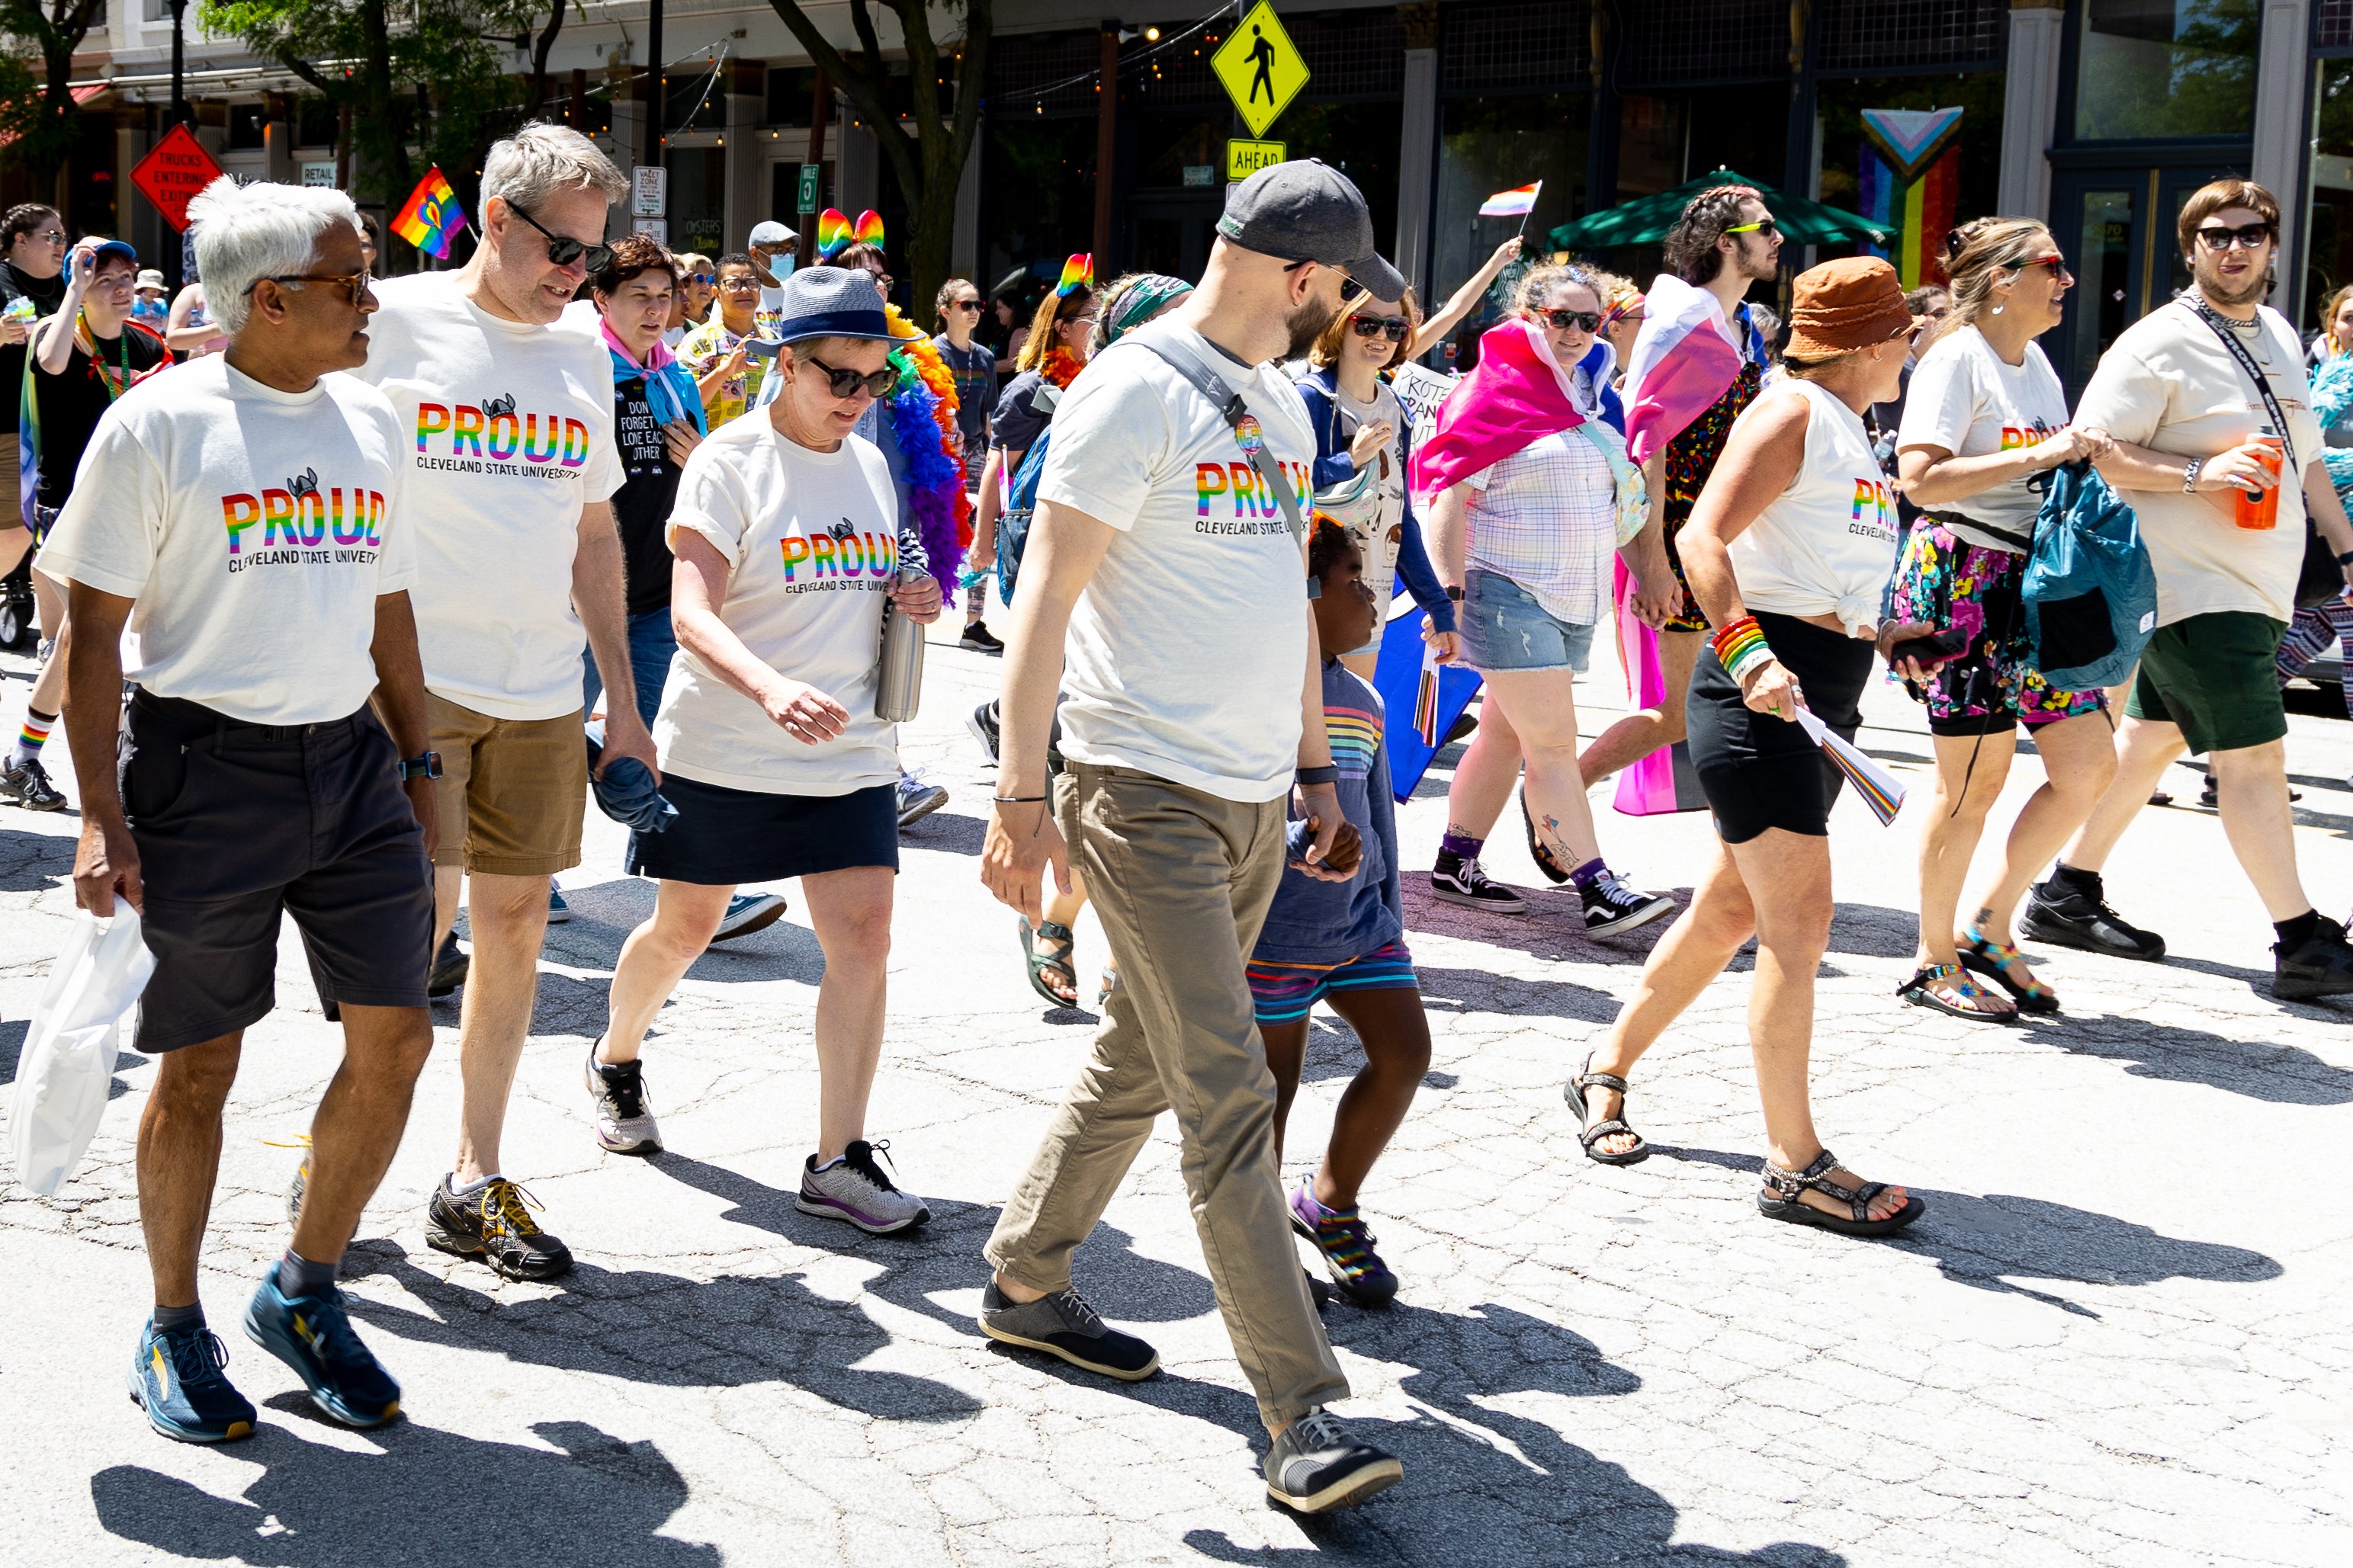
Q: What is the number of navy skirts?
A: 1